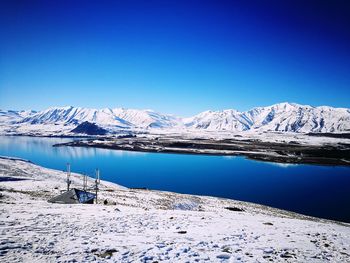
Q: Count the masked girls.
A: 0